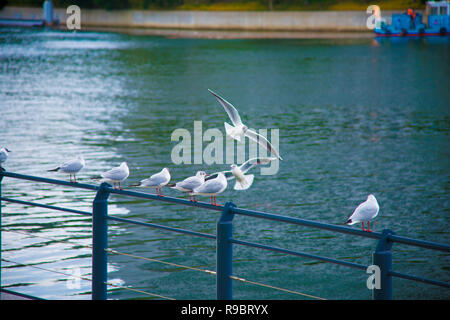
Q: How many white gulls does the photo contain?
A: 9